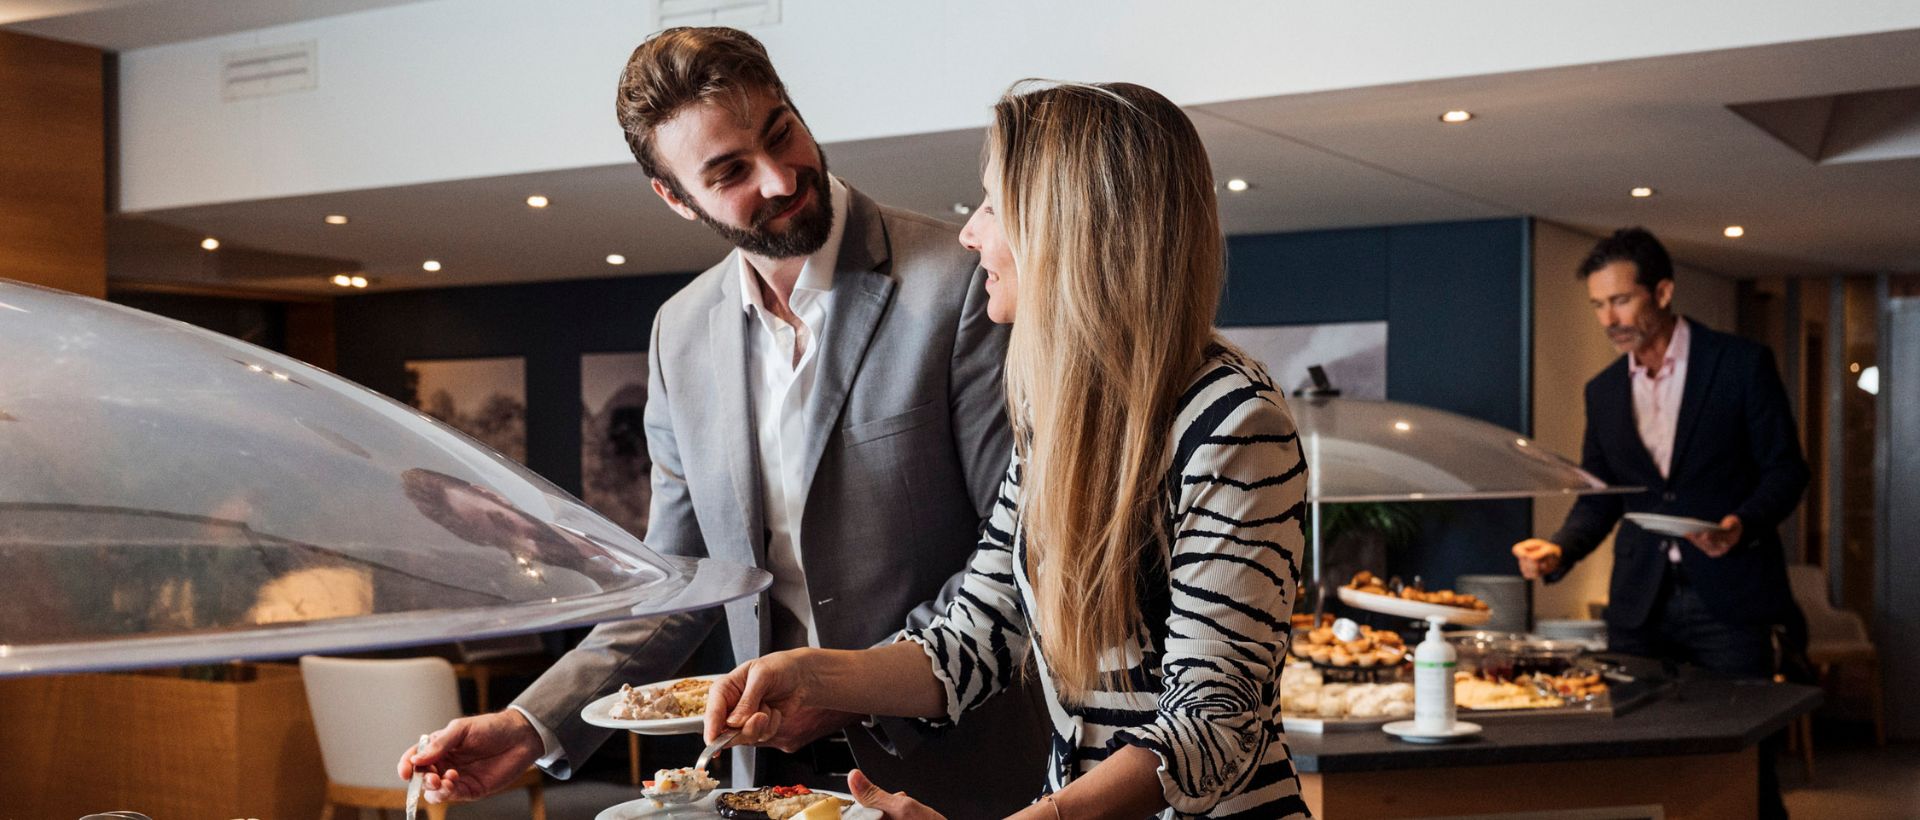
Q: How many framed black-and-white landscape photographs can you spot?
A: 3